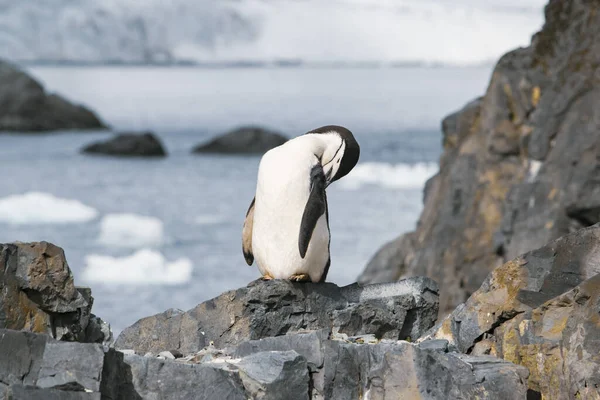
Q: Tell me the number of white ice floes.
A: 4